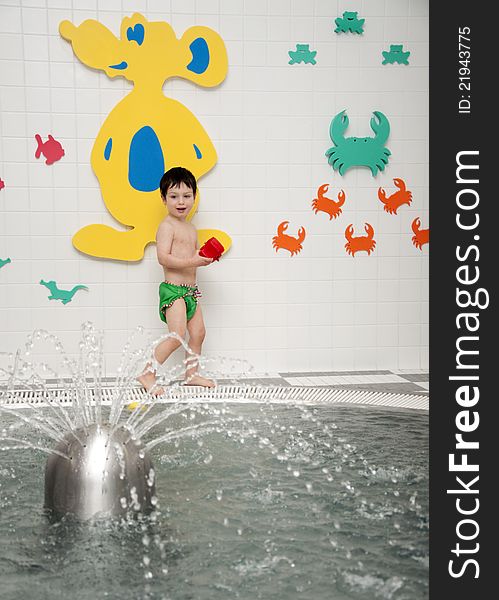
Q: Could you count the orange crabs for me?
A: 5